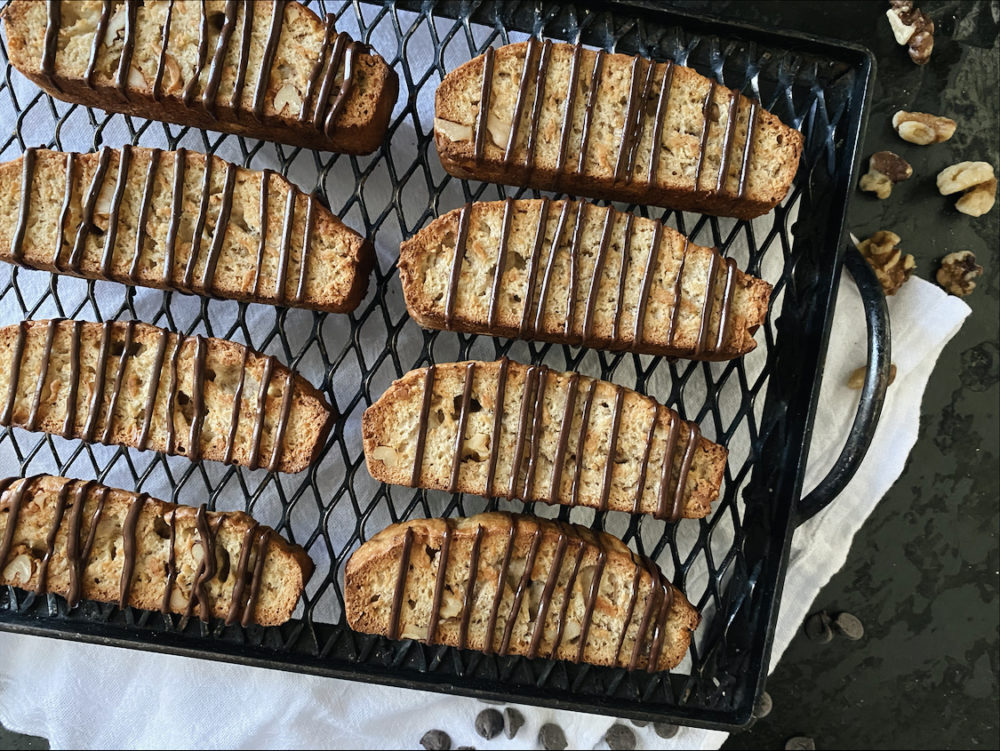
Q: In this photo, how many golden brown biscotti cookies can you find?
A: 8